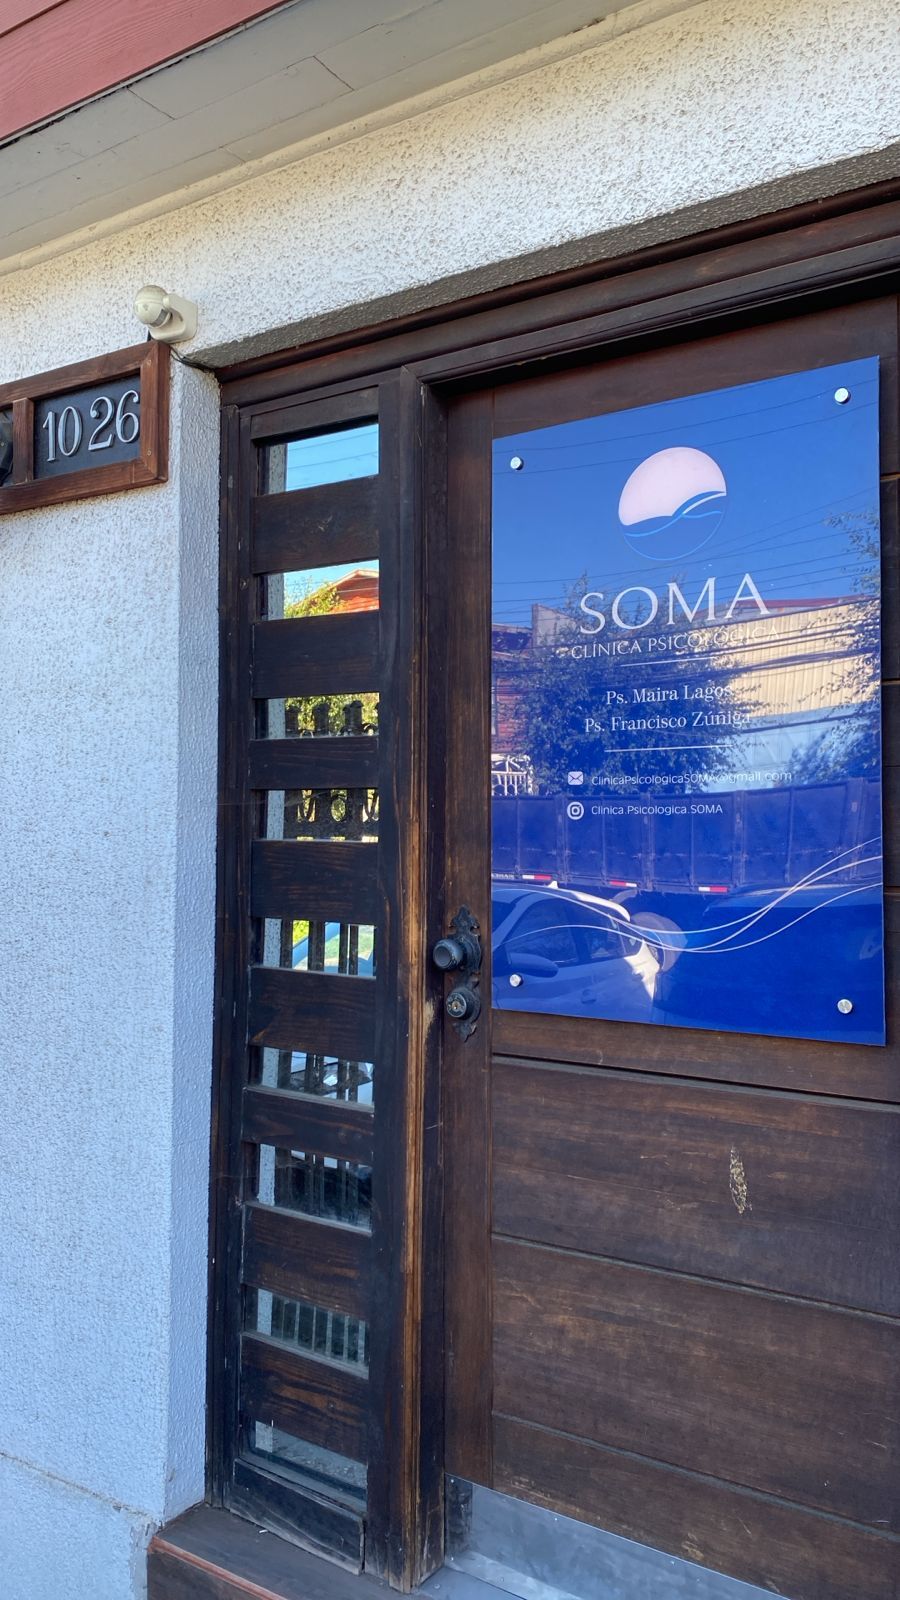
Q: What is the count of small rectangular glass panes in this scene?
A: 9